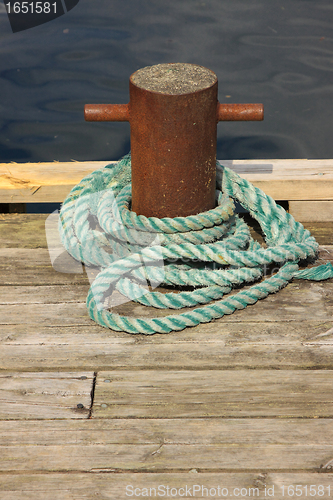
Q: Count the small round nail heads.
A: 4